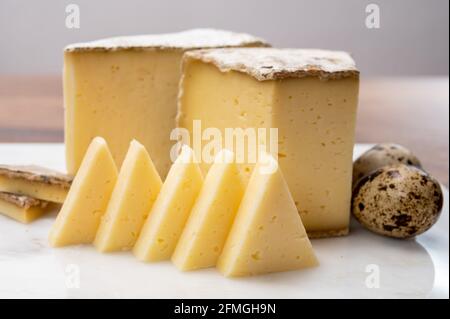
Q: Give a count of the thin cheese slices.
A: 5